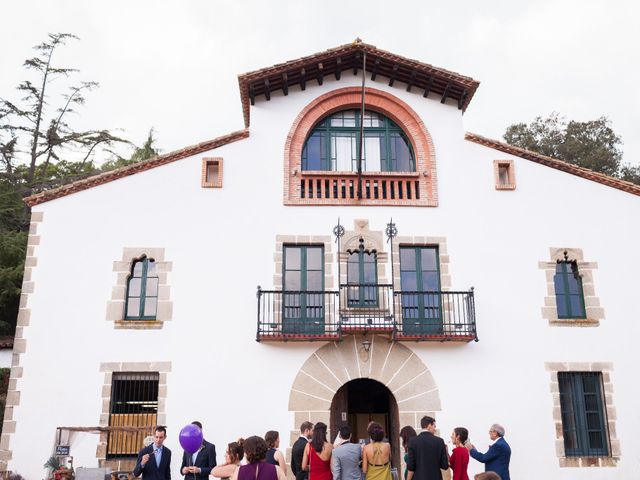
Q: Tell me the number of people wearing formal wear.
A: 13